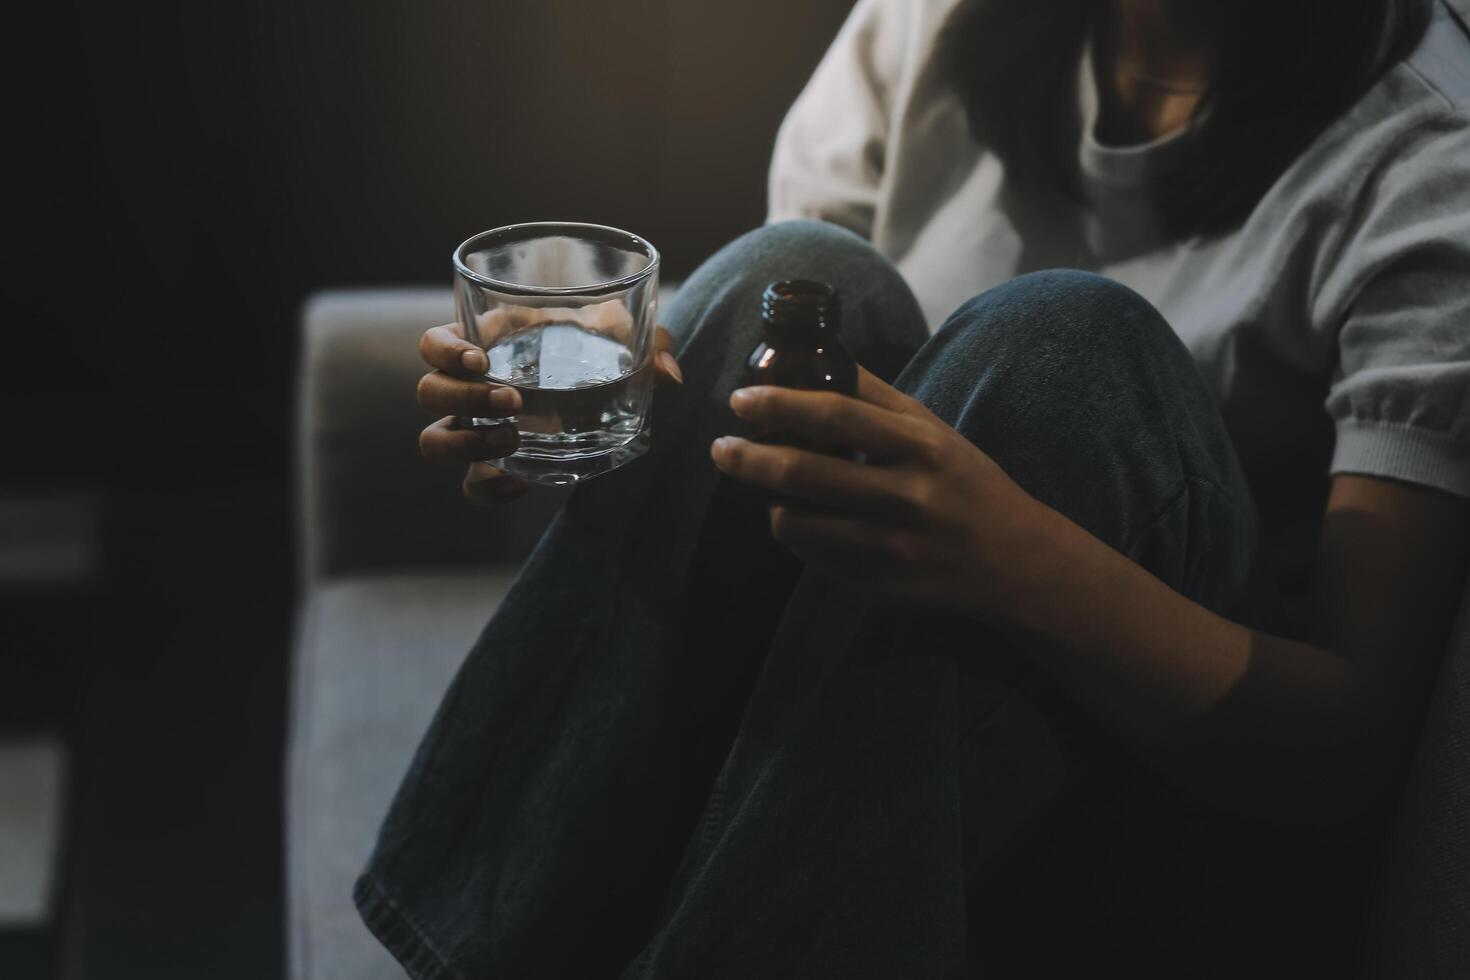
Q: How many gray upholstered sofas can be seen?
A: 1